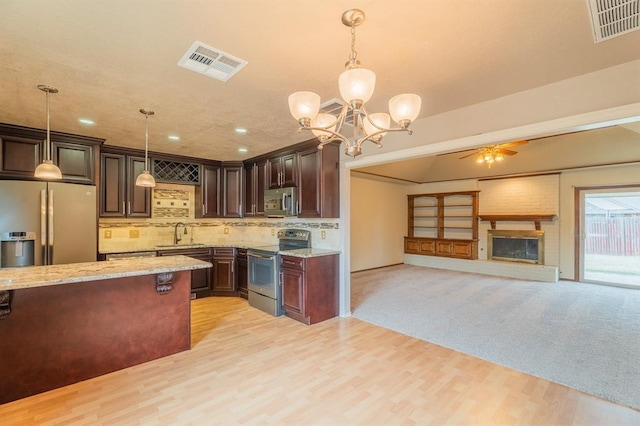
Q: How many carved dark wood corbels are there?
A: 2